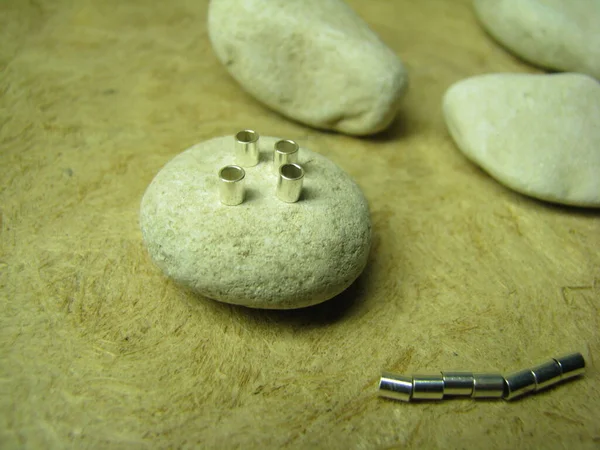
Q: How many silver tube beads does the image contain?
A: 11